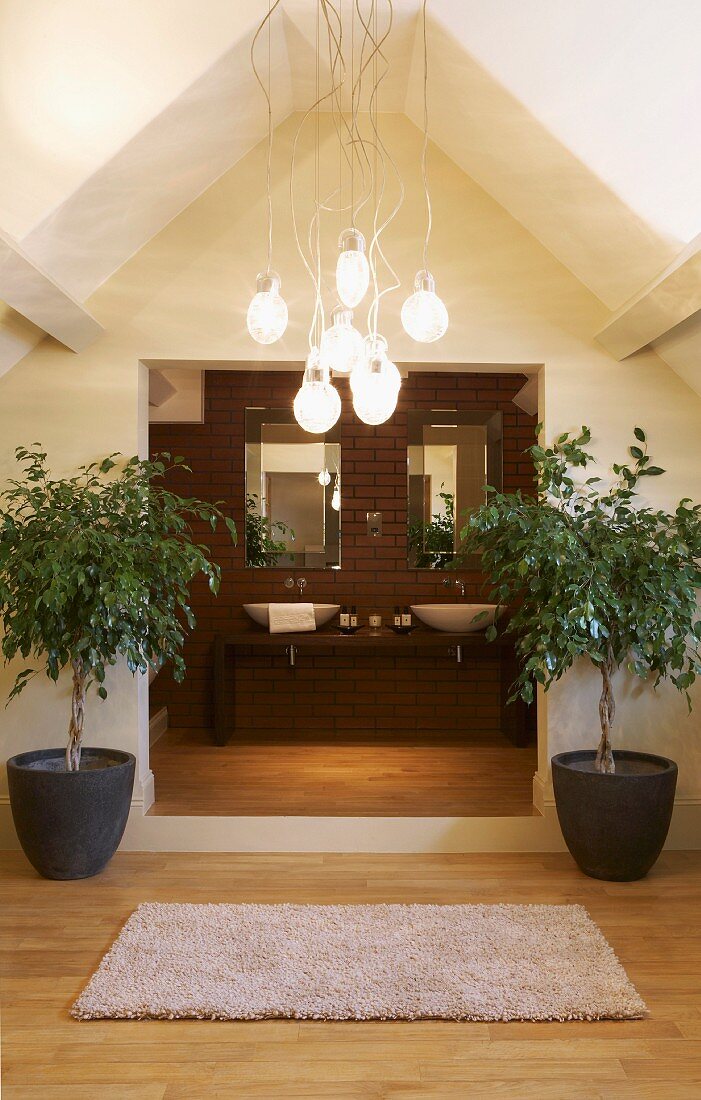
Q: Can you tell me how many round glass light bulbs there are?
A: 7